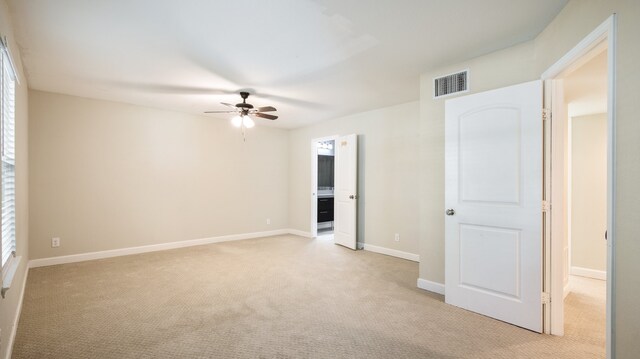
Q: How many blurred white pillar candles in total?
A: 0